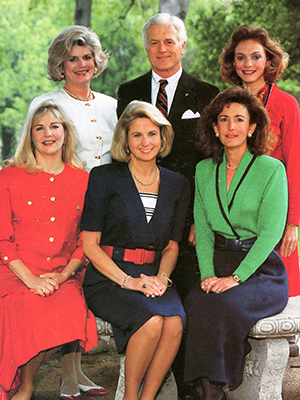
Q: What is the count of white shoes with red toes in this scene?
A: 2